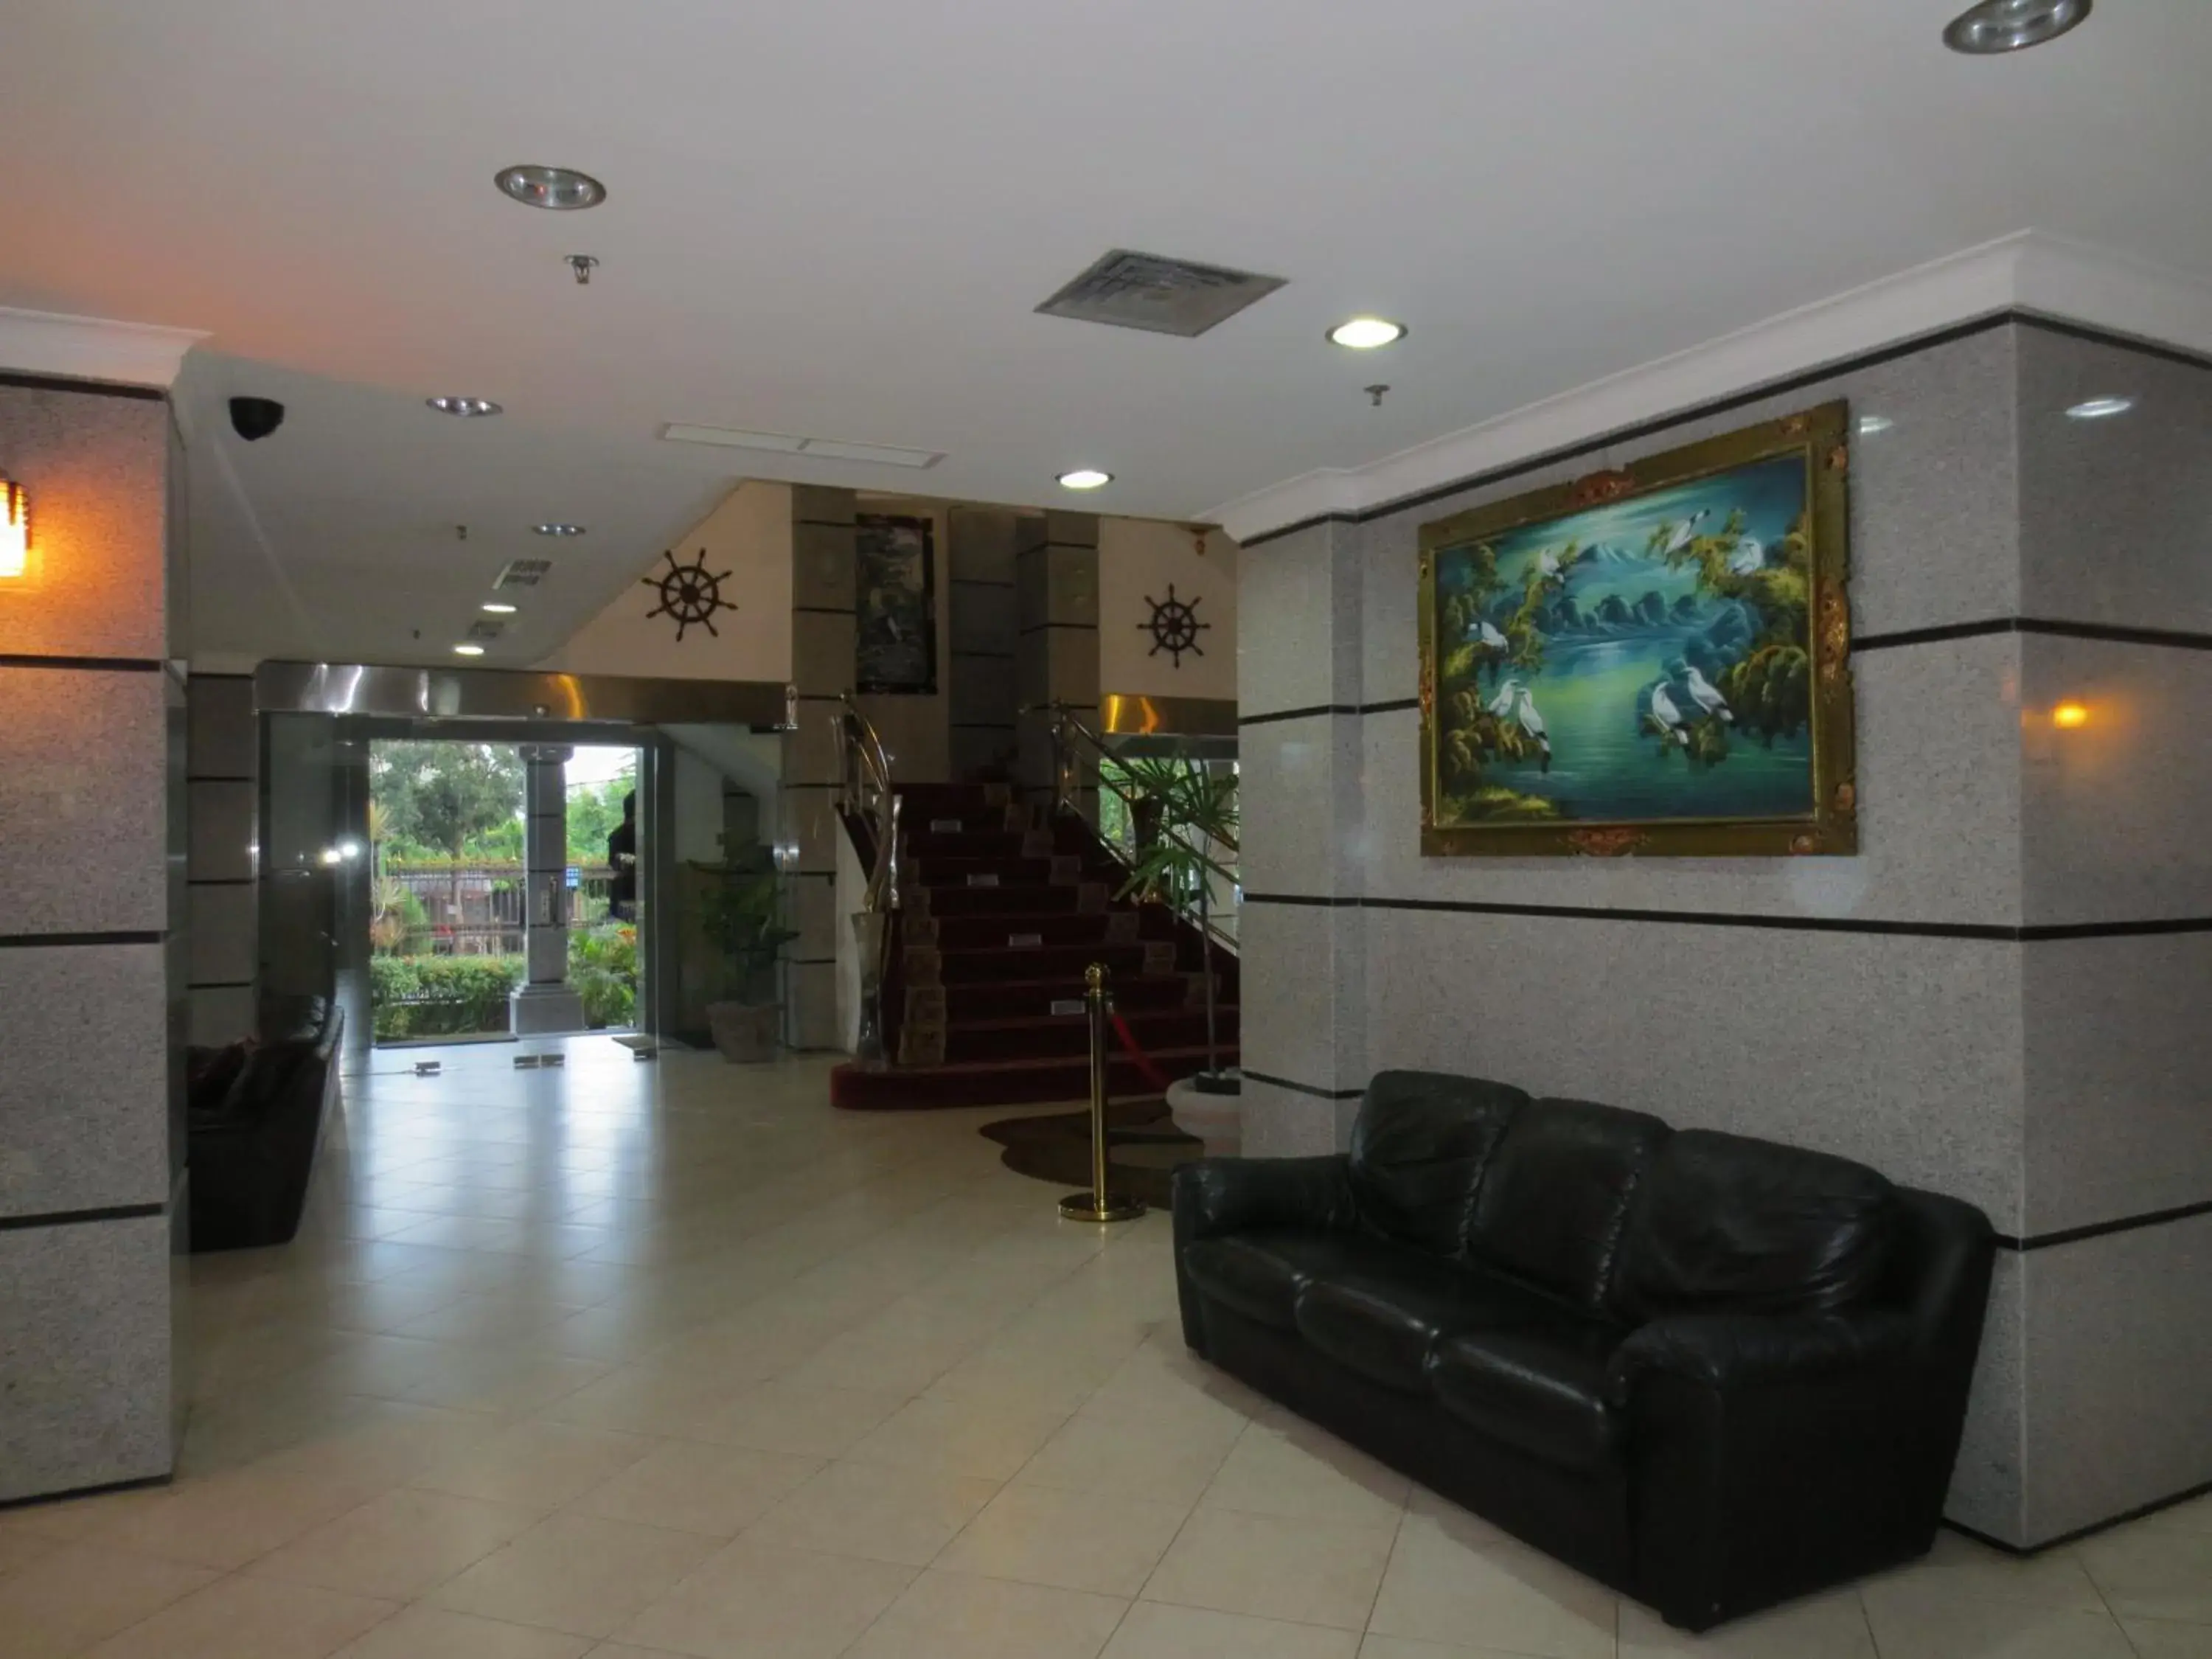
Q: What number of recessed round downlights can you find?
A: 8